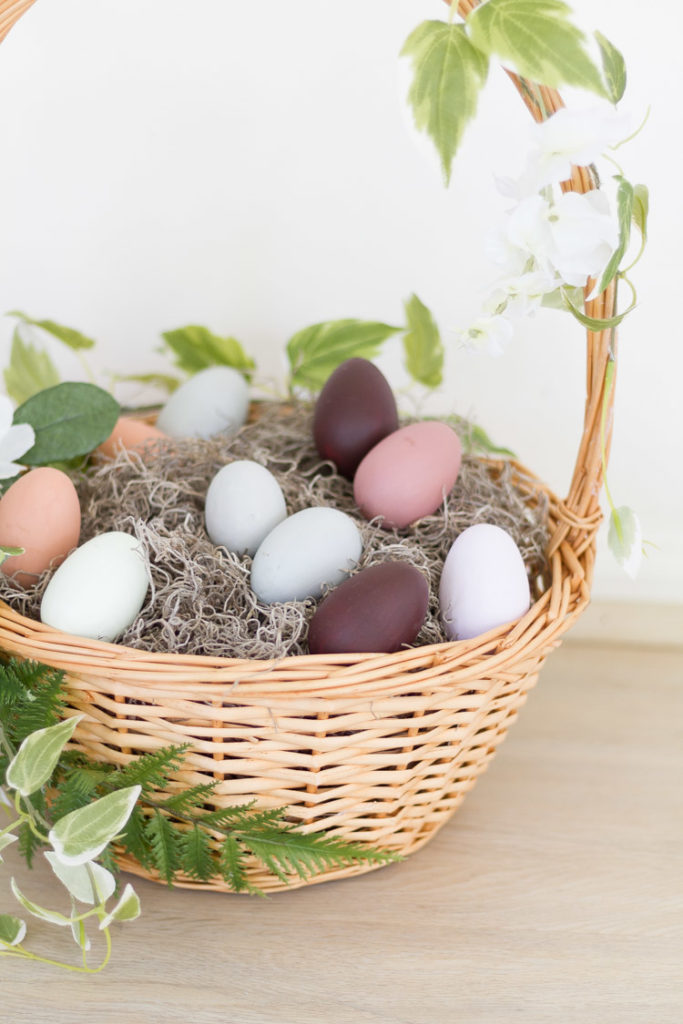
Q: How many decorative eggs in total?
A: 10